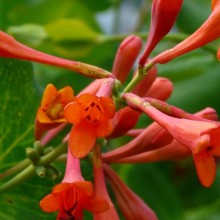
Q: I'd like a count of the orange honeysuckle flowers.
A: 4